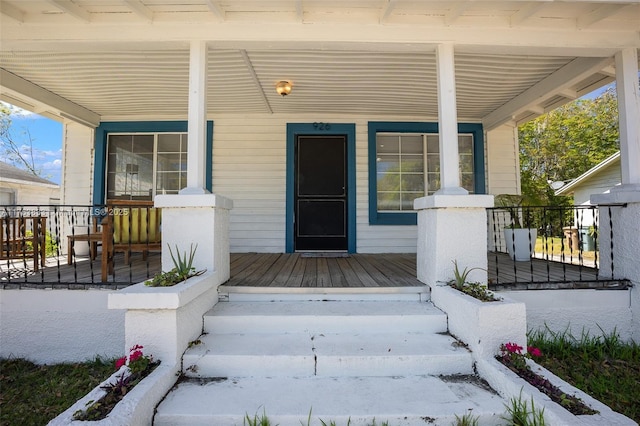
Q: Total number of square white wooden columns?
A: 3